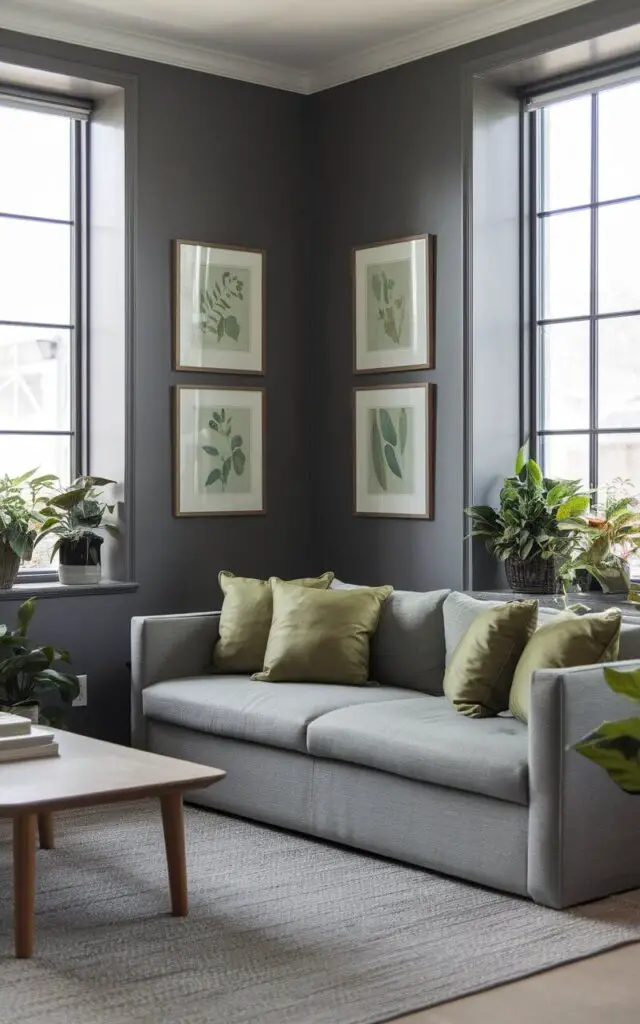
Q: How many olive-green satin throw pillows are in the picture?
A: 4